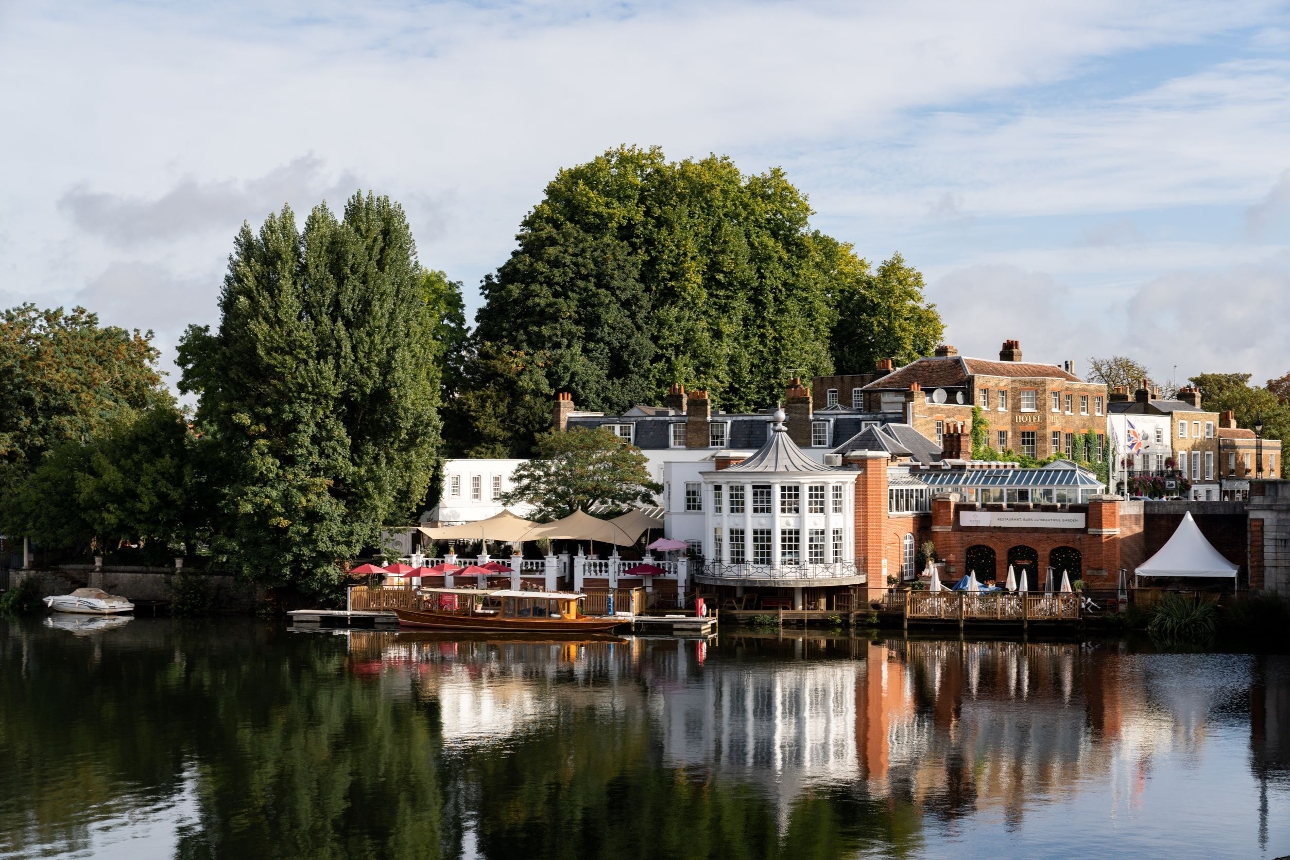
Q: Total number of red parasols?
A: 7